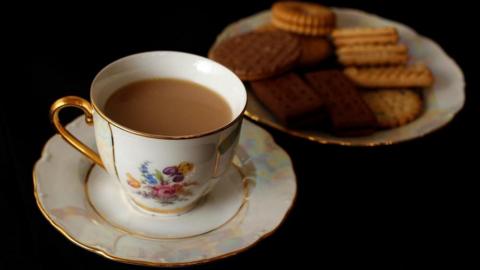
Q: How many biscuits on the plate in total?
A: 9